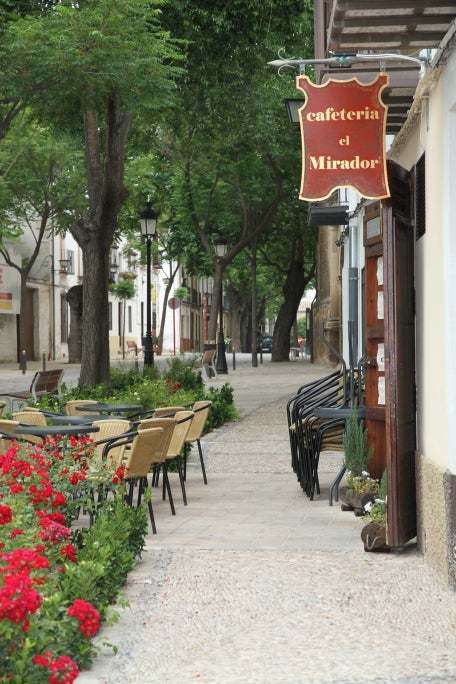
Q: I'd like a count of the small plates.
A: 0